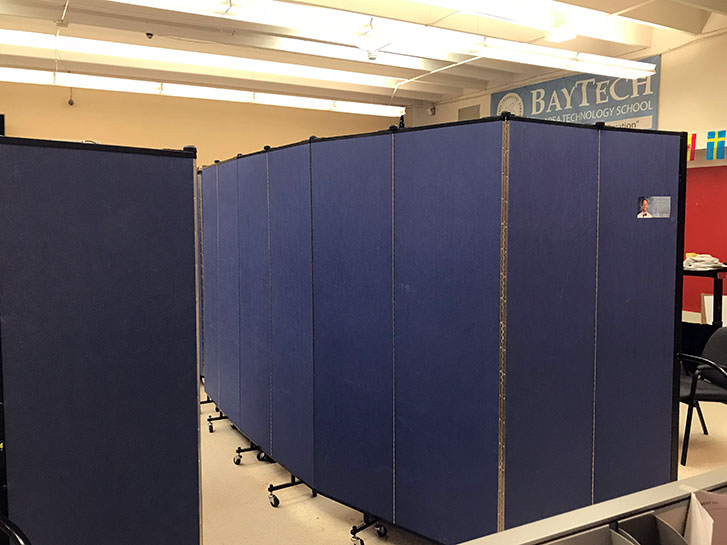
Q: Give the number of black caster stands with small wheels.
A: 5